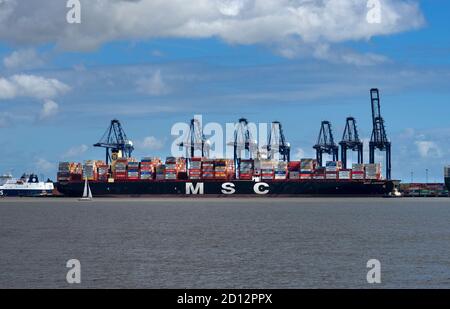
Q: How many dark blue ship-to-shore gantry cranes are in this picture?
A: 7